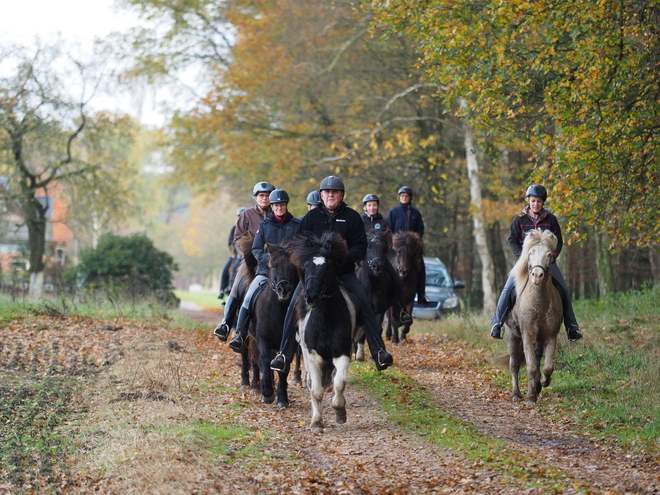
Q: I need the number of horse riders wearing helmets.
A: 8